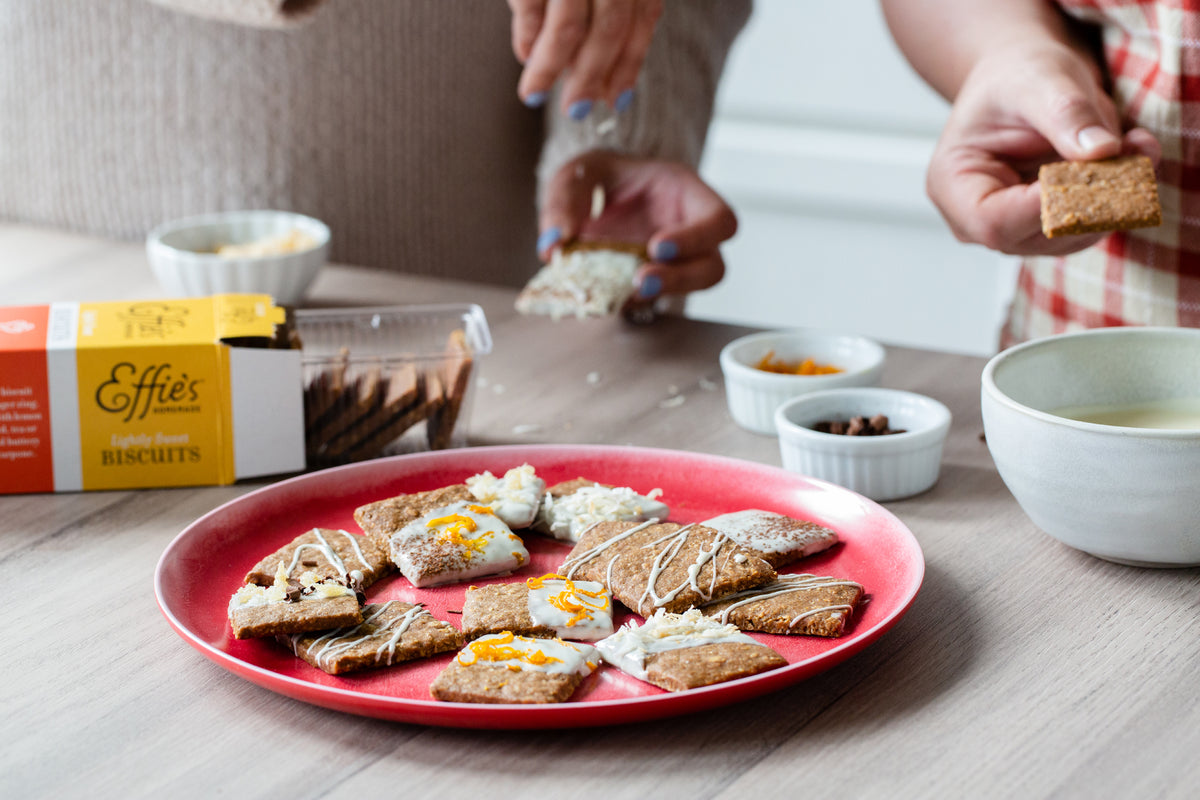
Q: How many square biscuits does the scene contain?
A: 14